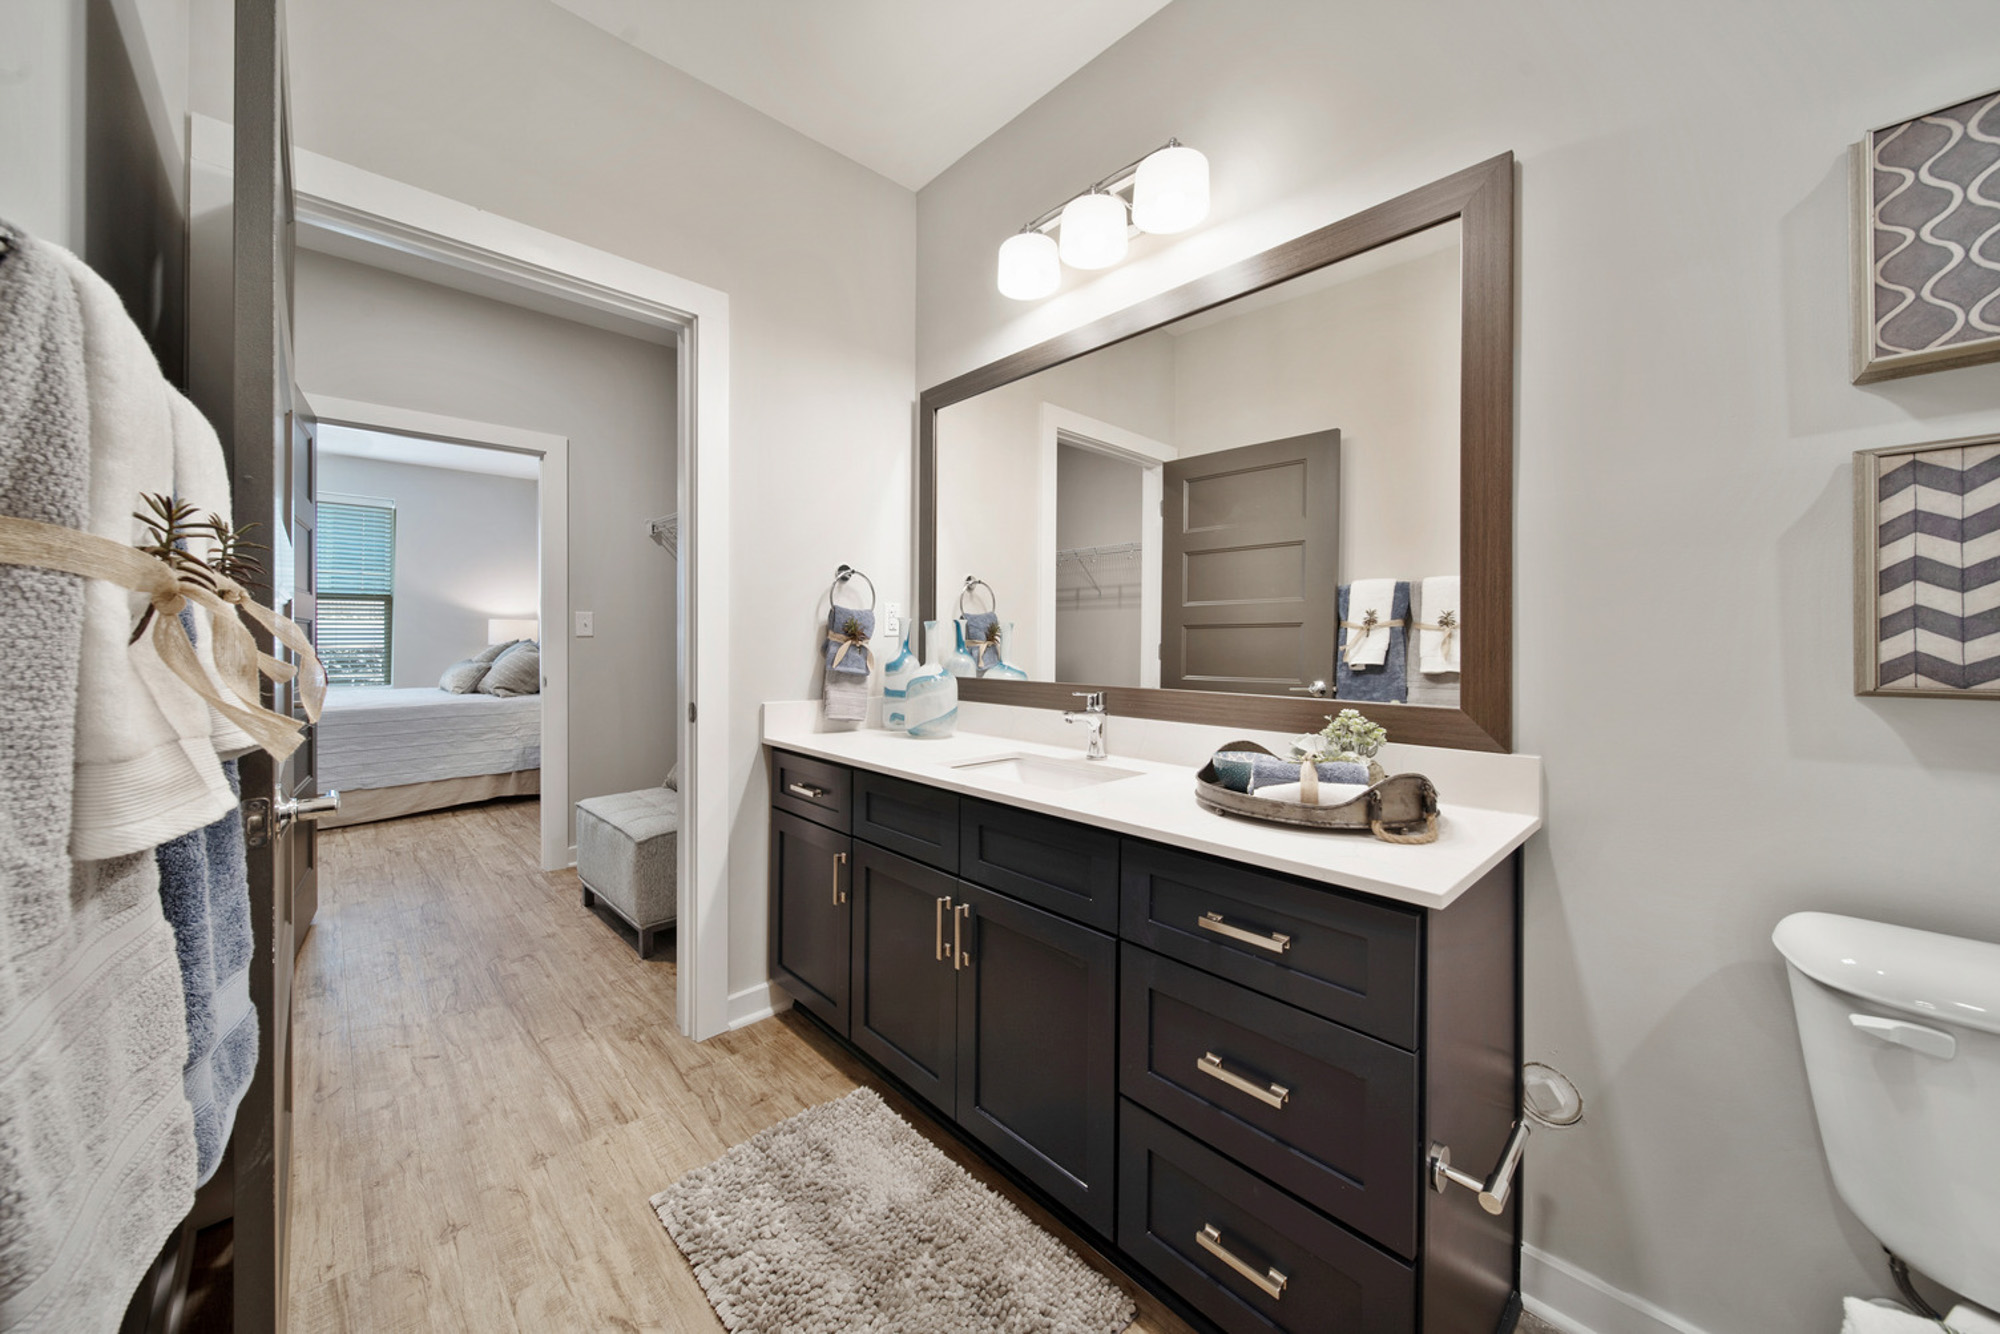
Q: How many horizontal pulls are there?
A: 4